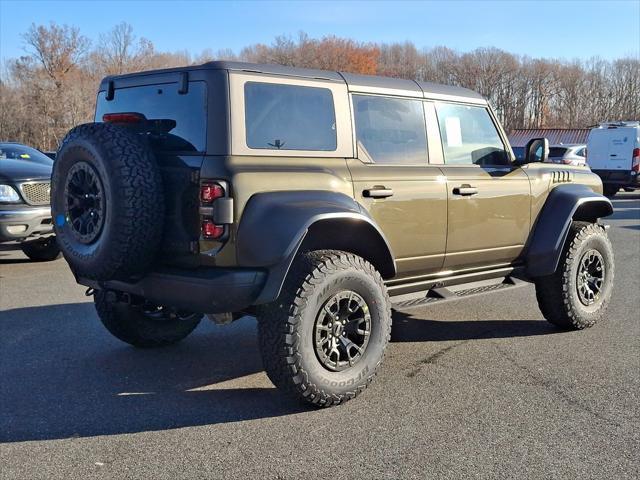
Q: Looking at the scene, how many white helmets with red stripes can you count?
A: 0